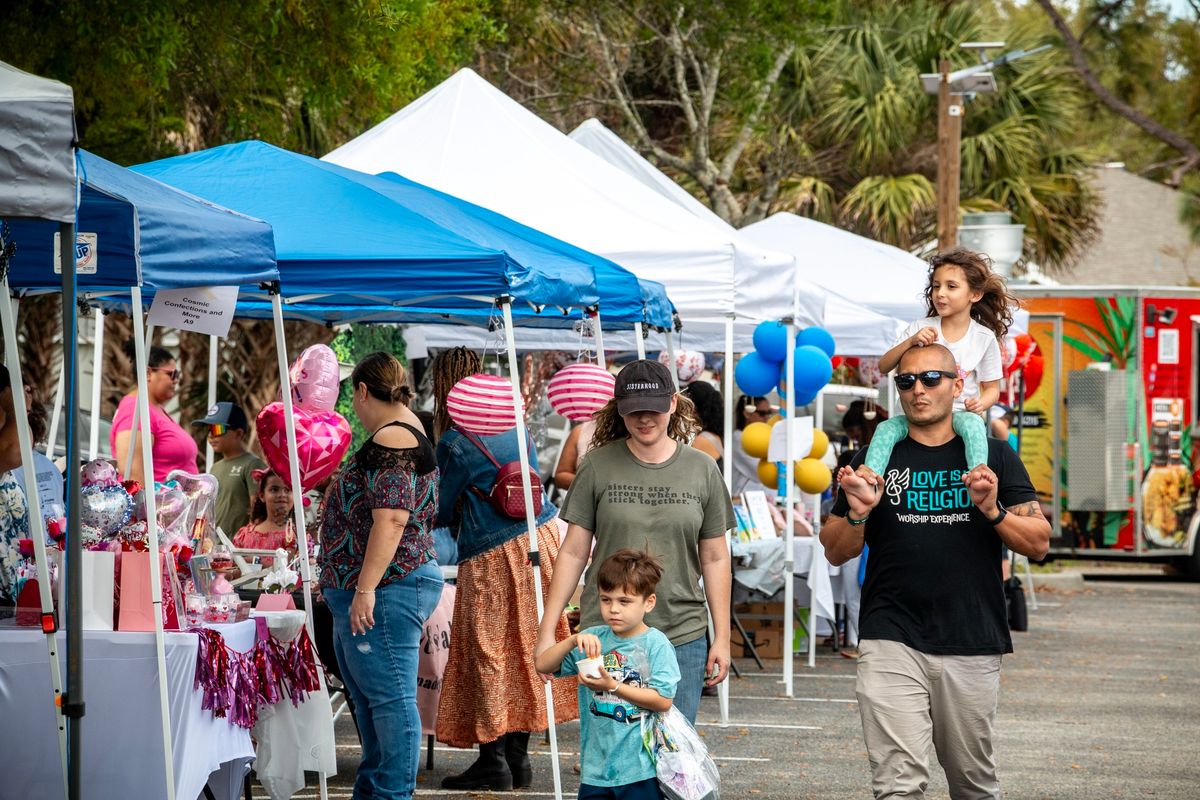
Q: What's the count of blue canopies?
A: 3